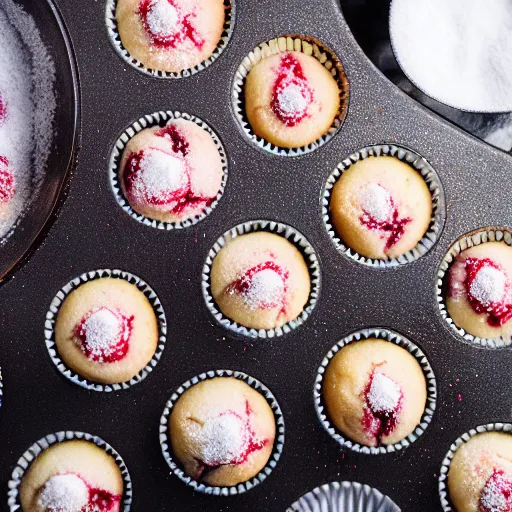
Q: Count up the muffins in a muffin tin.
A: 11